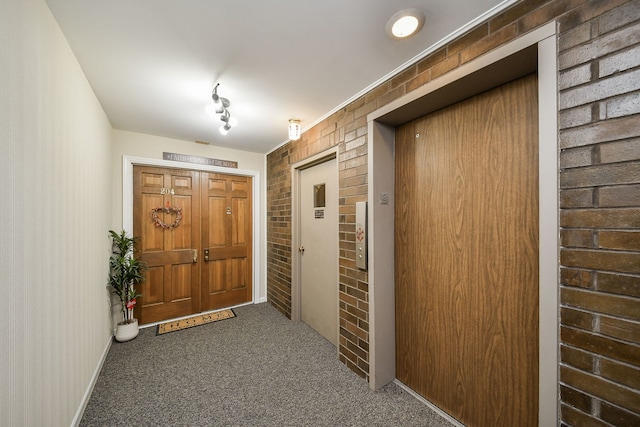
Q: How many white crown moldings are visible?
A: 1